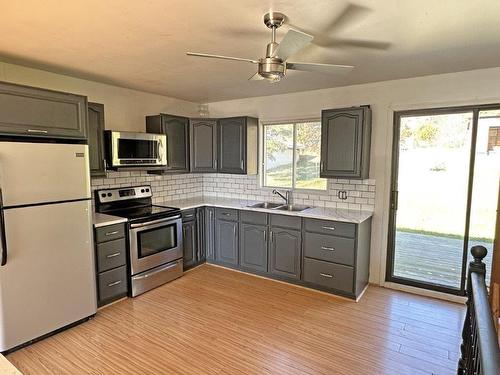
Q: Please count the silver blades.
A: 4